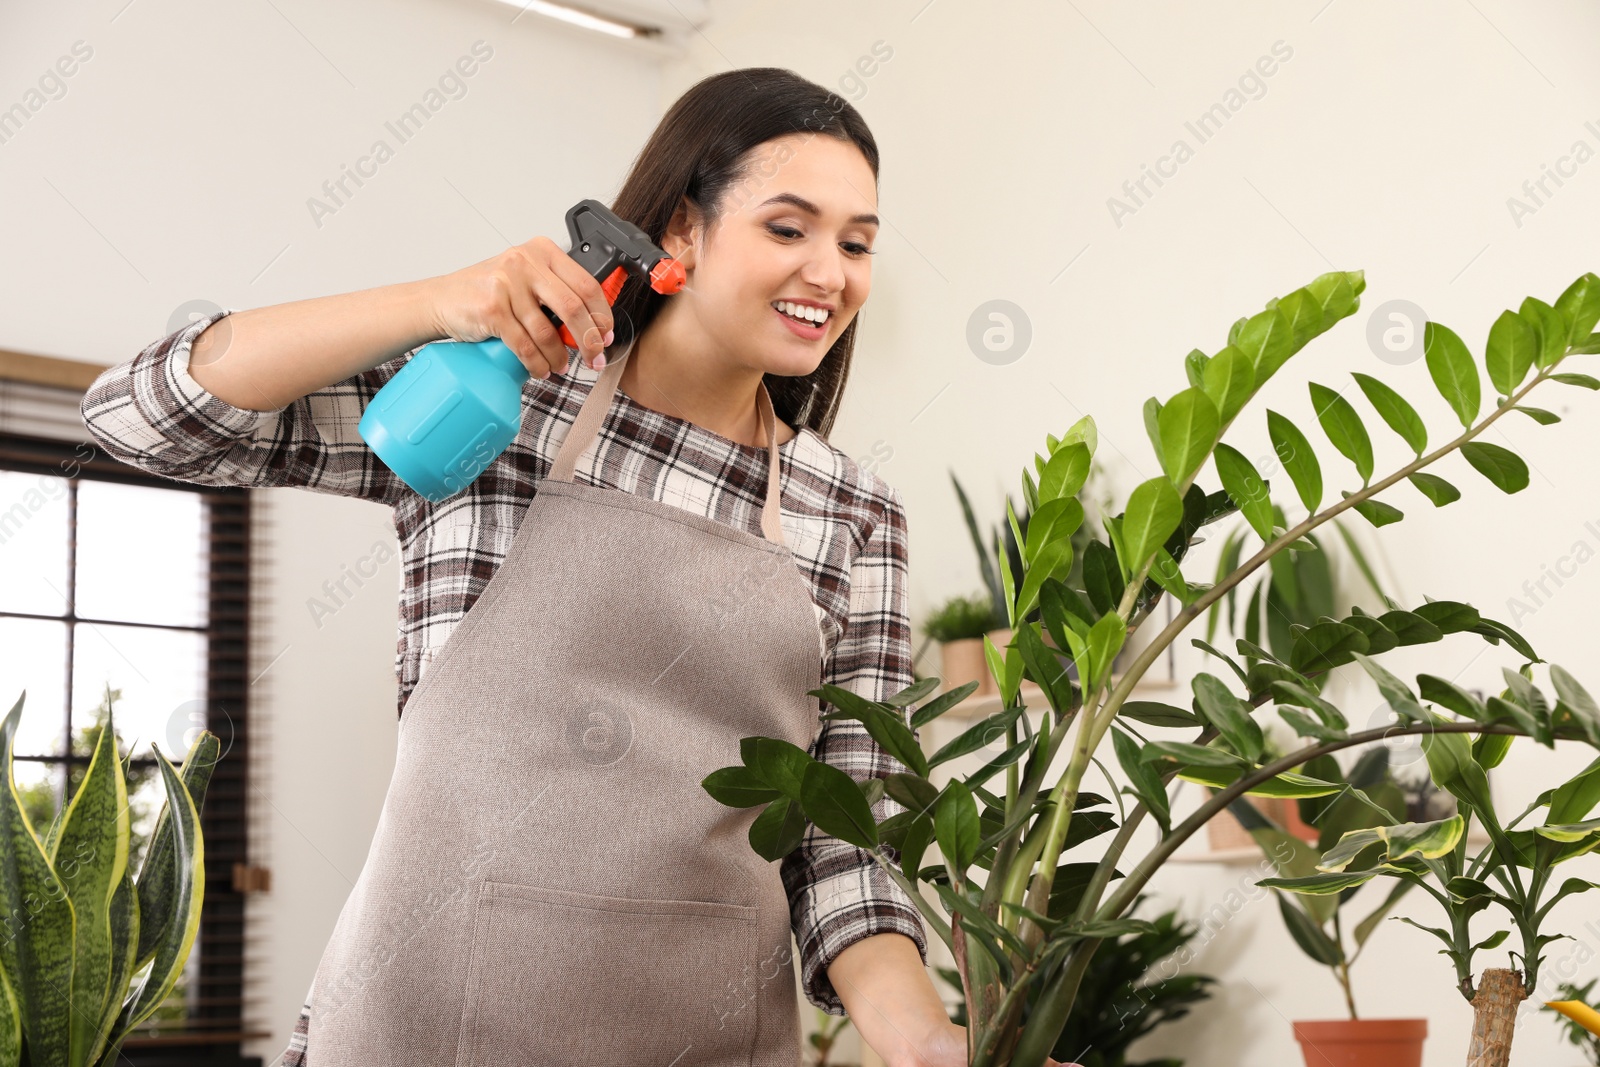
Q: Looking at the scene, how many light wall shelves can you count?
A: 2